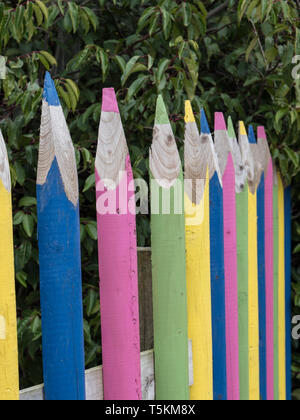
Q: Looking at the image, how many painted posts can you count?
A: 14